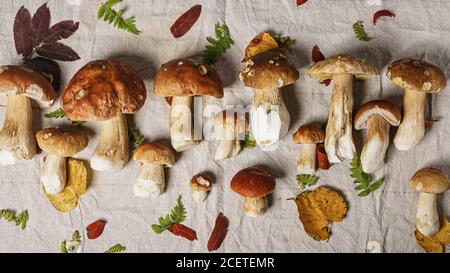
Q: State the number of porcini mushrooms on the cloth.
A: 14